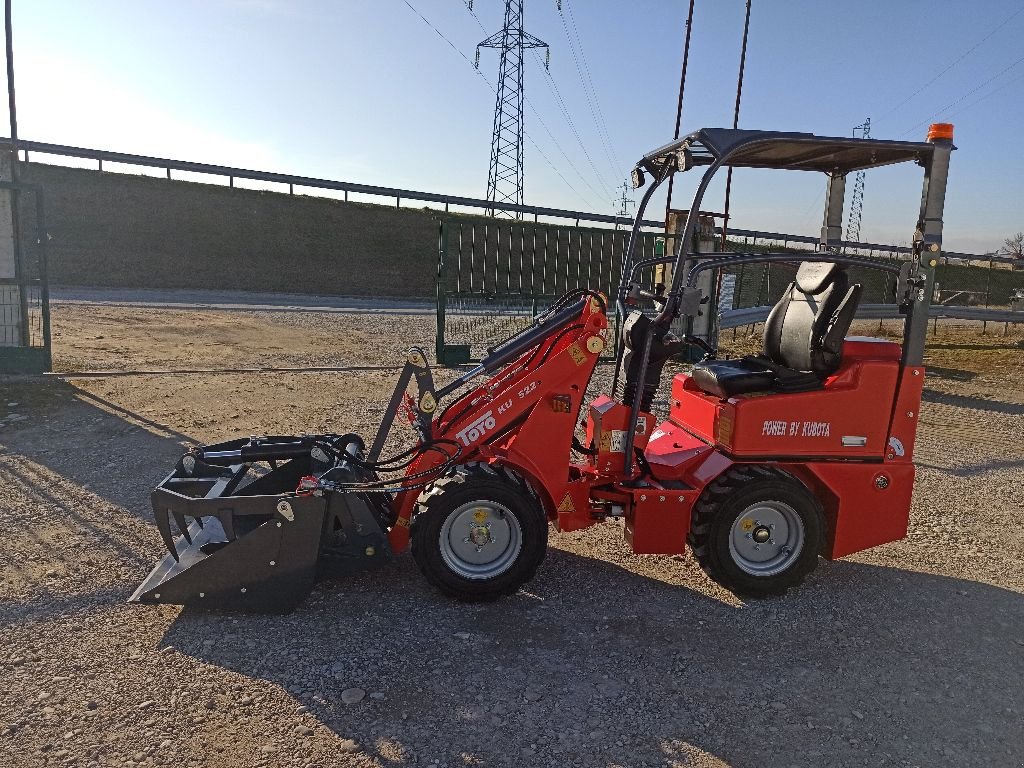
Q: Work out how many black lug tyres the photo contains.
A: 2